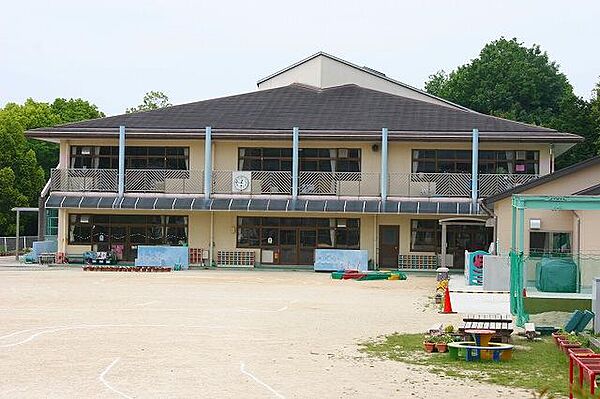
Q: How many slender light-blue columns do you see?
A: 5